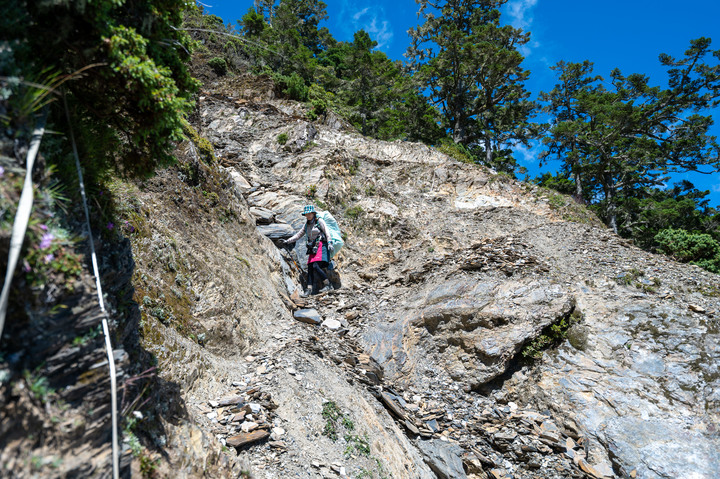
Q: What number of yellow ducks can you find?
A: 0